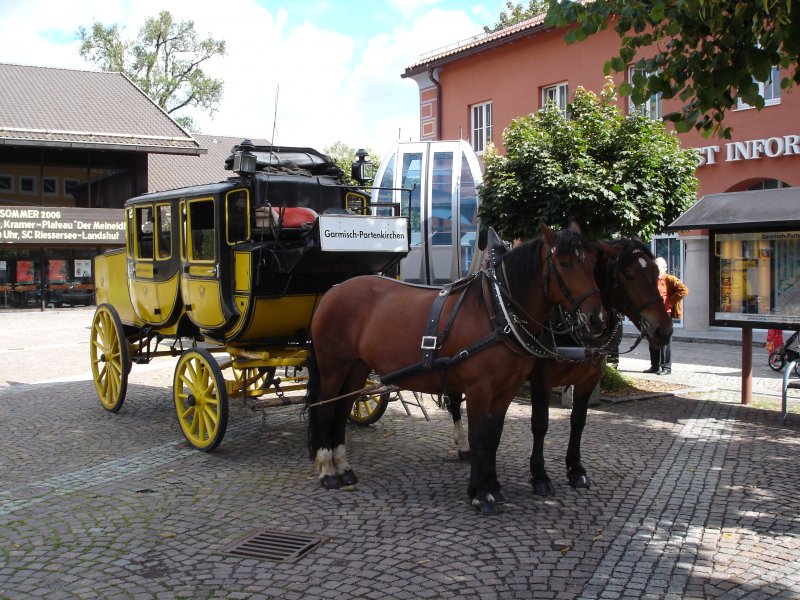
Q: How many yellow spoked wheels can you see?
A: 4